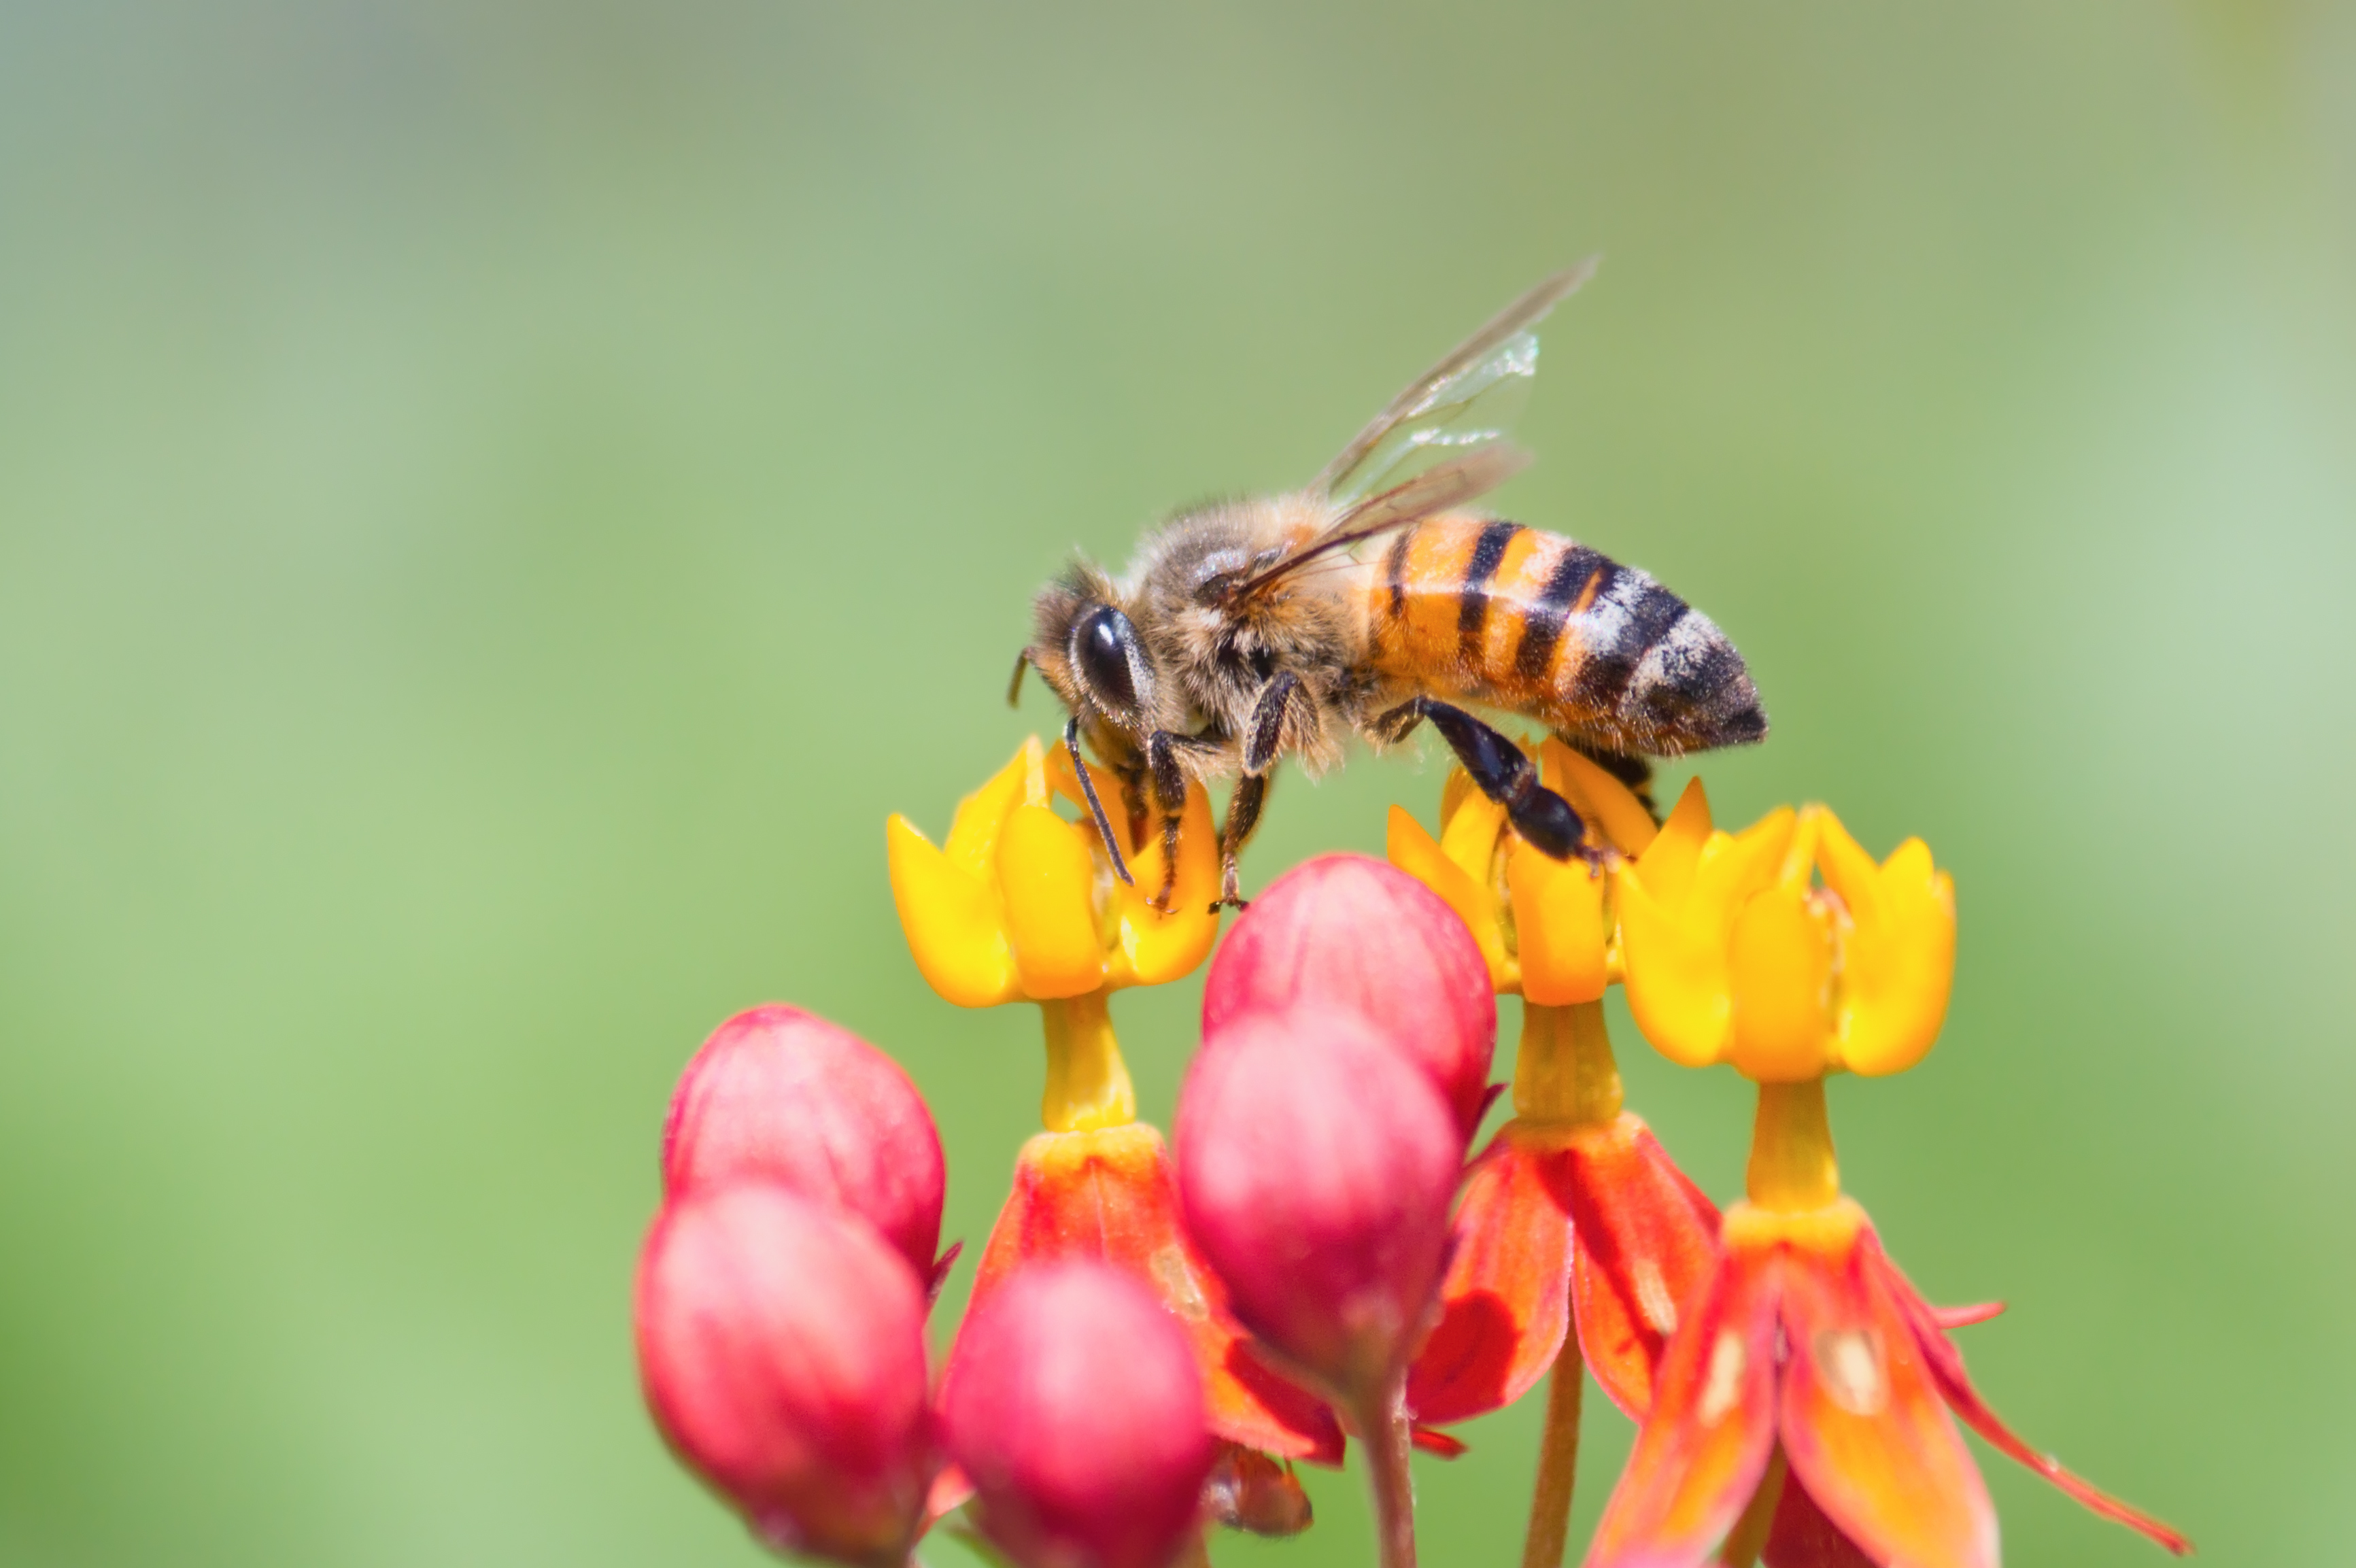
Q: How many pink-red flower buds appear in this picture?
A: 5